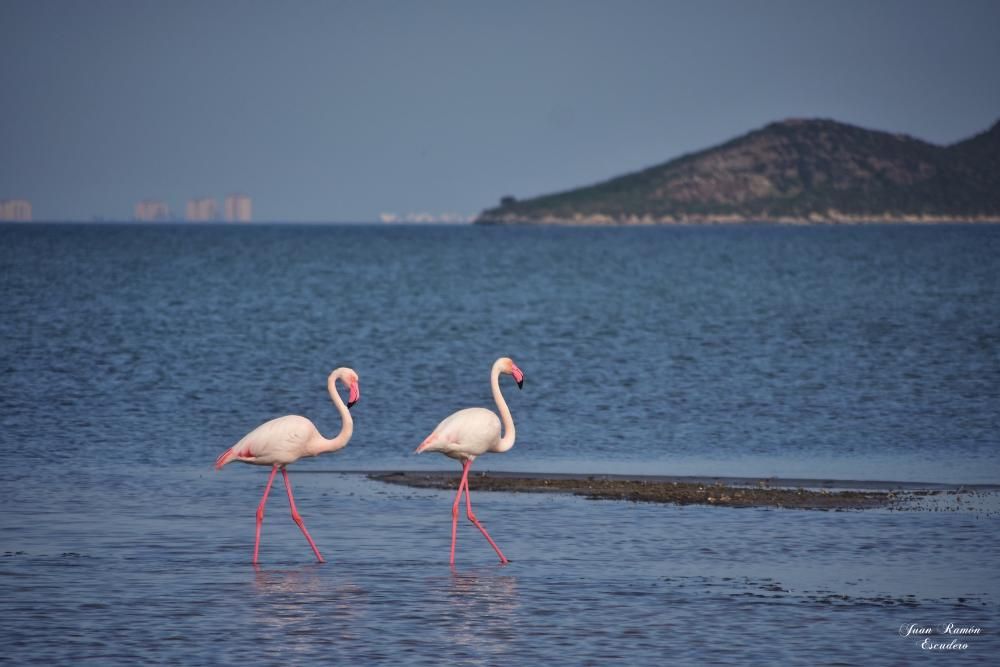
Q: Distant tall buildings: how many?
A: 4